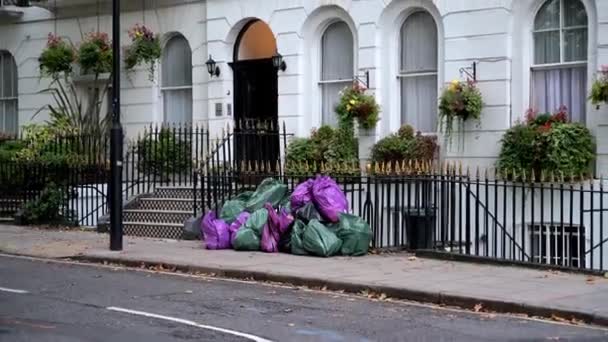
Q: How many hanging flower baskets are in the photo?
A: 6